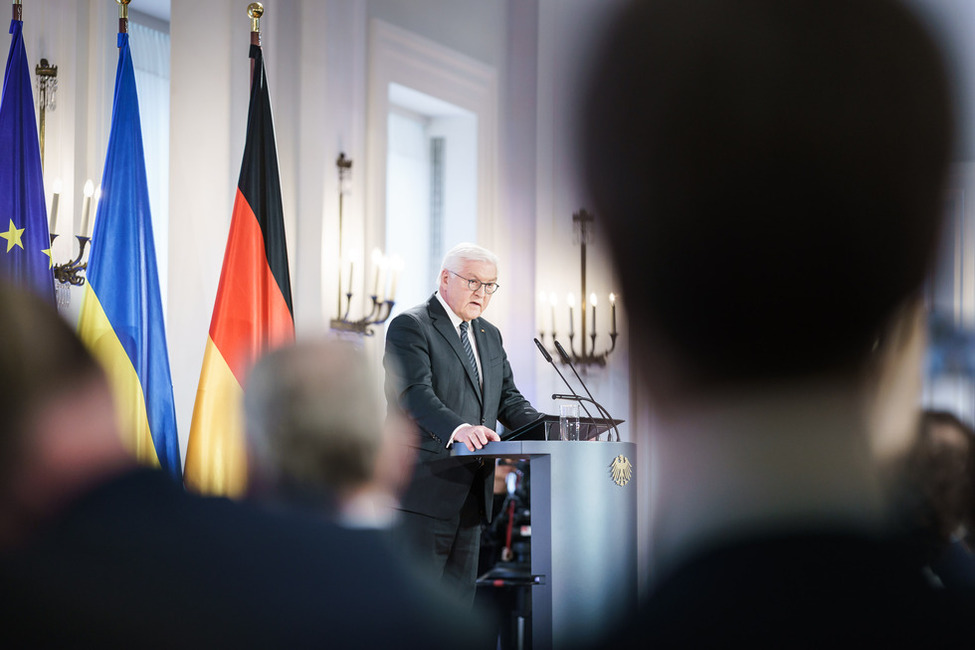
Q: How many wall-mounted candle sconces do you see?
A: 3